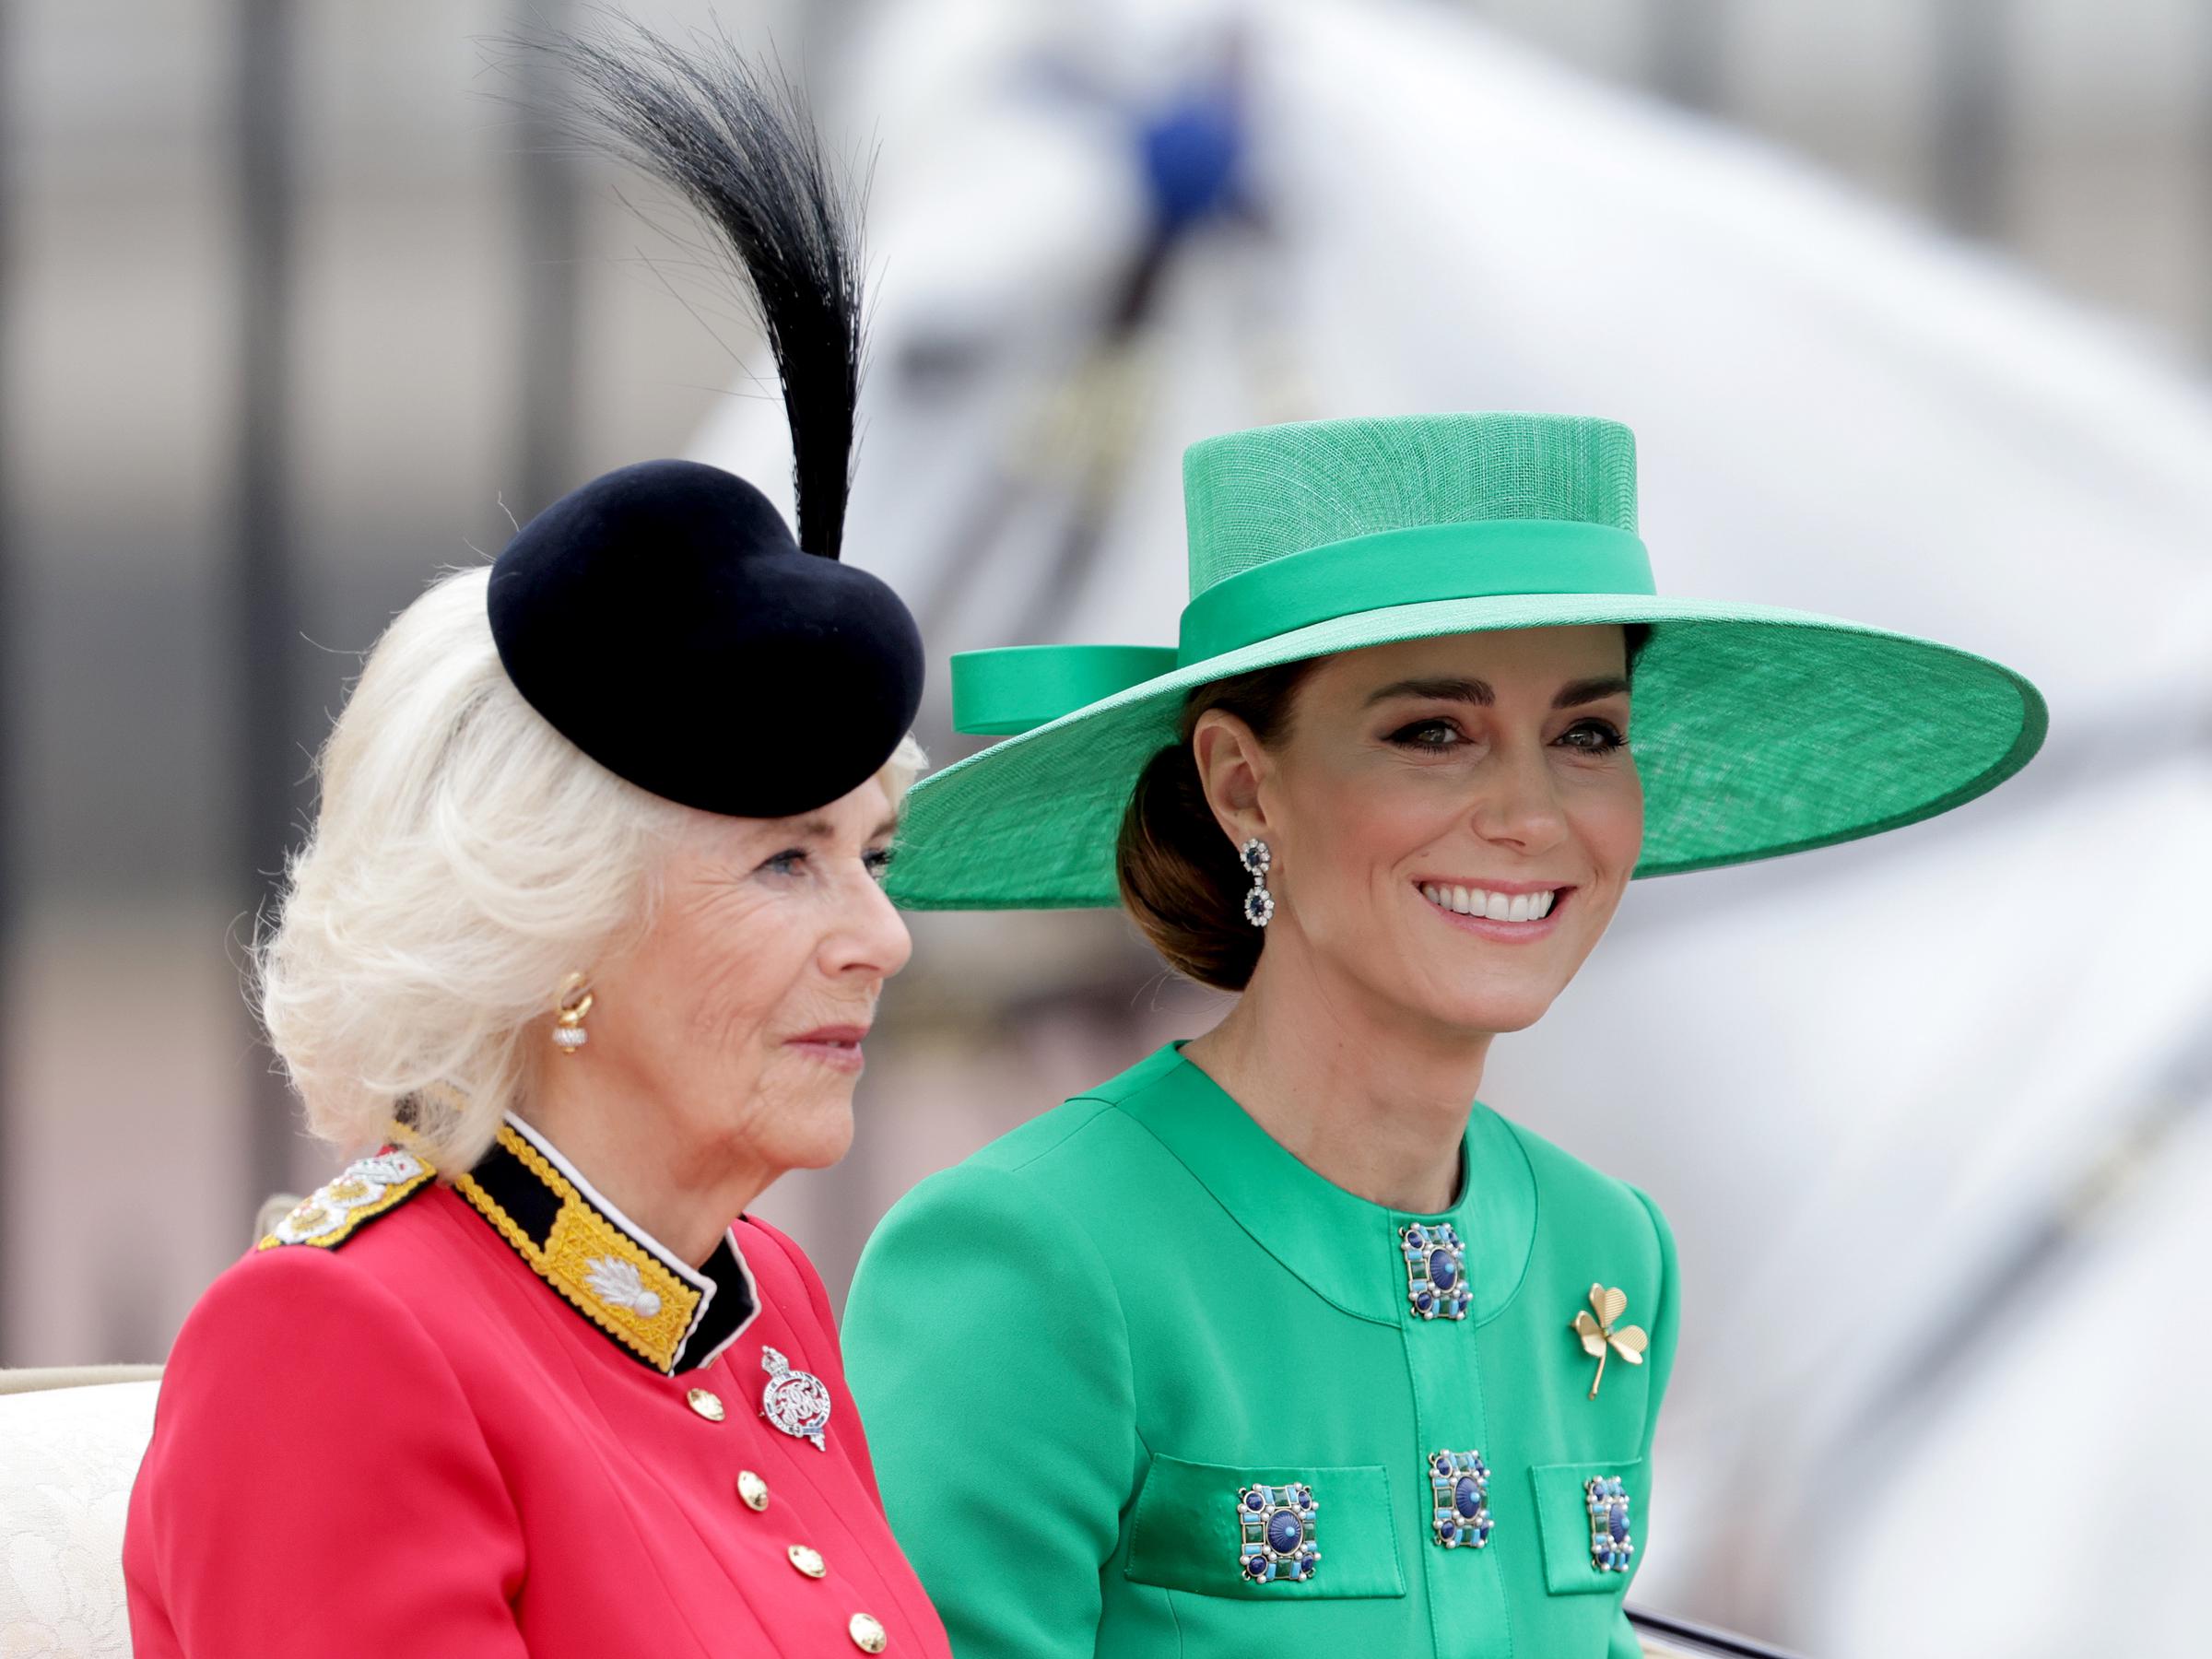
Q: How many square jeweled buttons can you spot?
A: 4